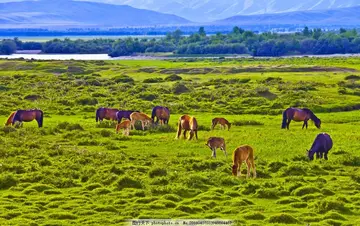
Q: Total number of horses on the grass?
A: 13